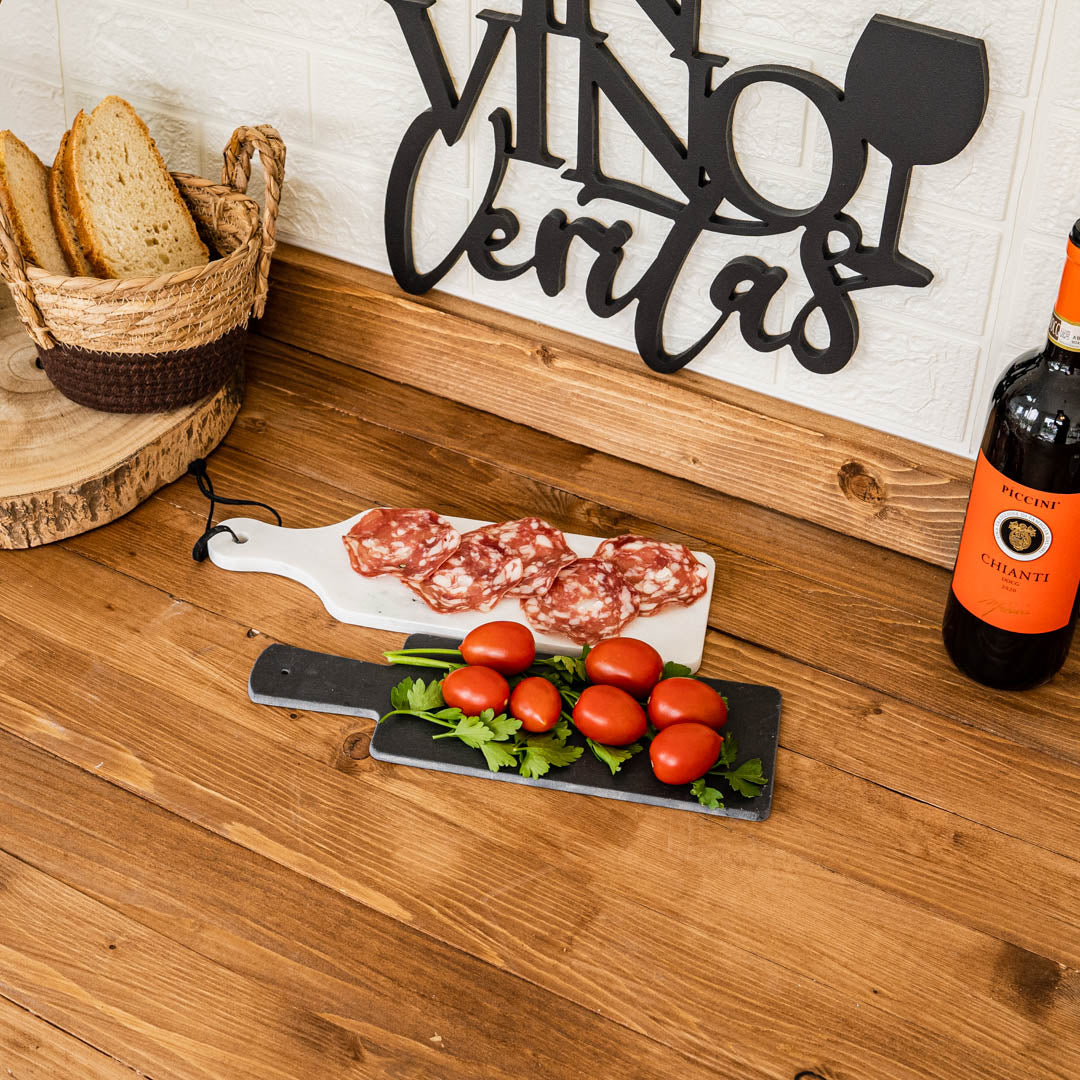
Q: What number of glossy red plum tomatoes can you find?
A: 7